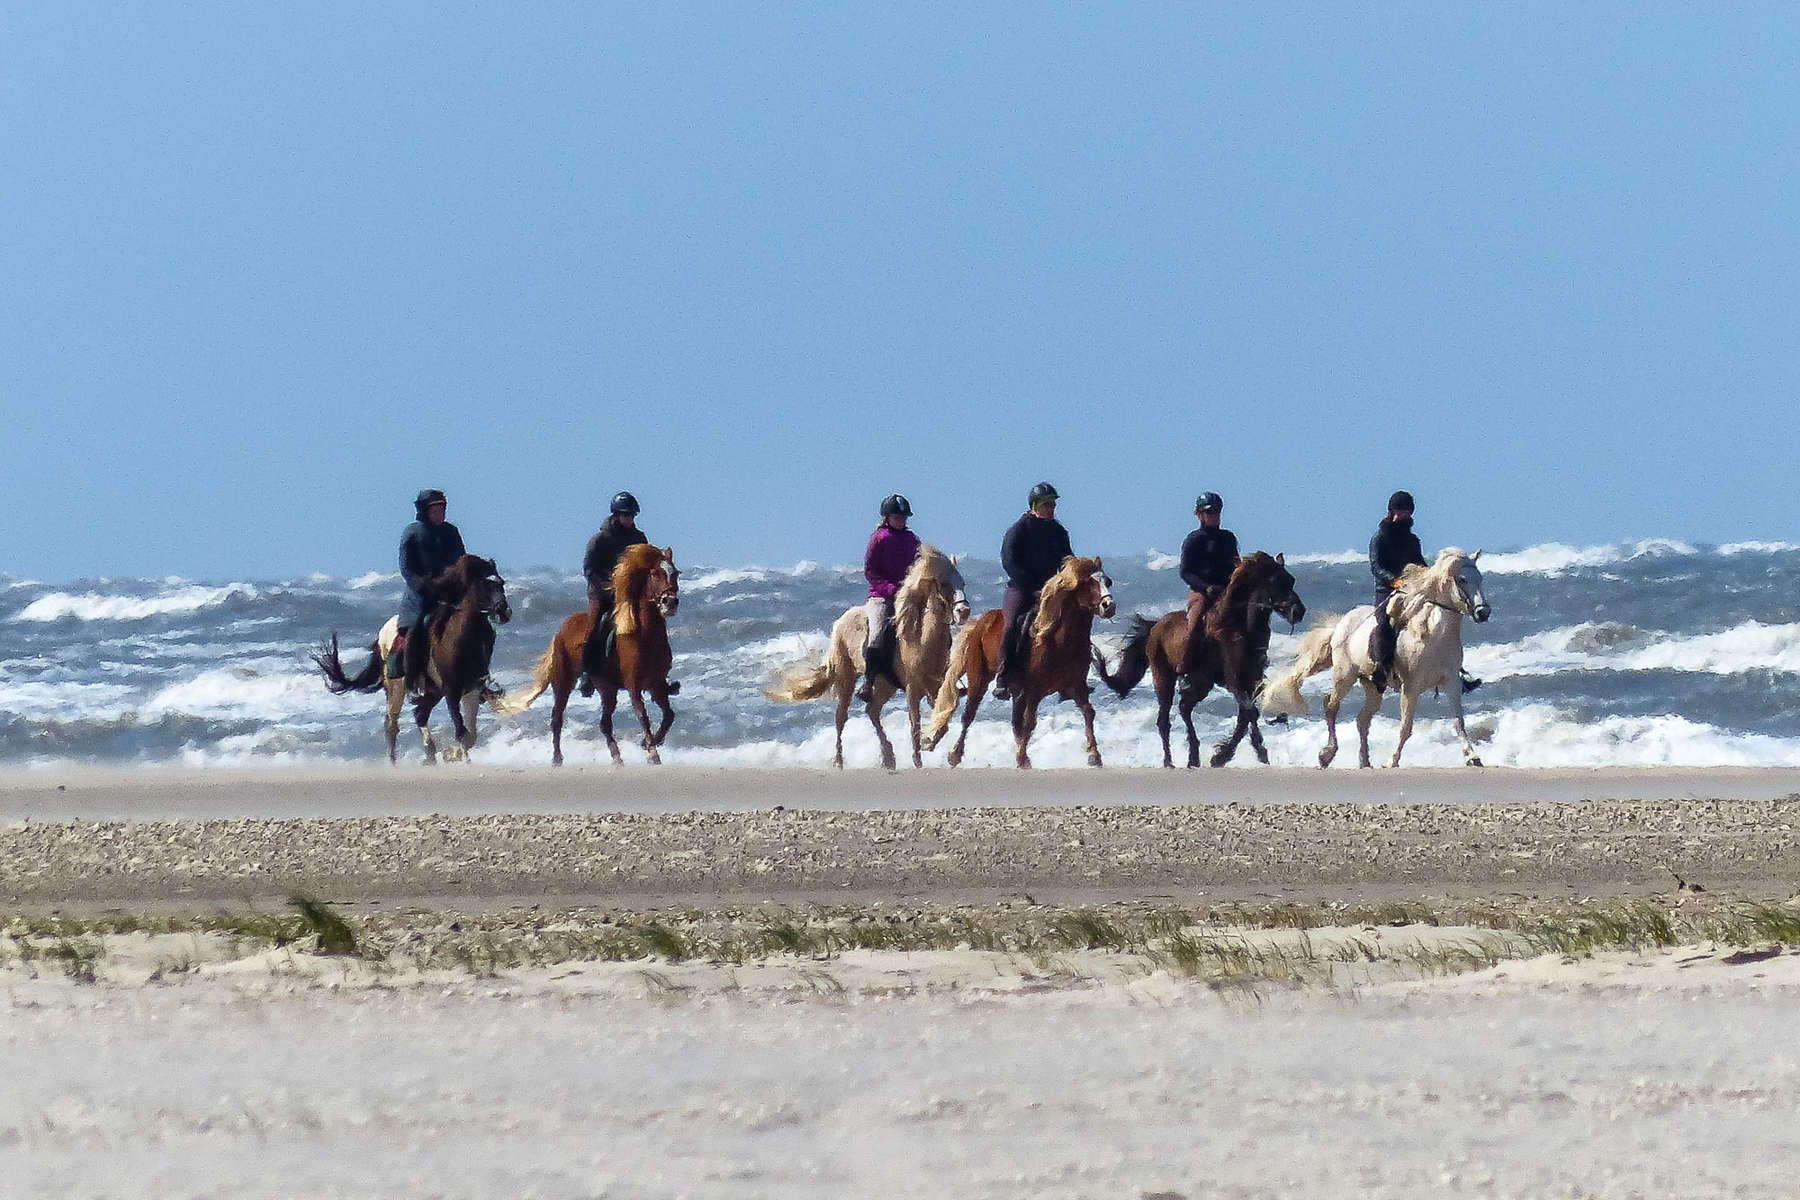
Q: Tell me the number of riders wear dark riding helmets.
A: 6